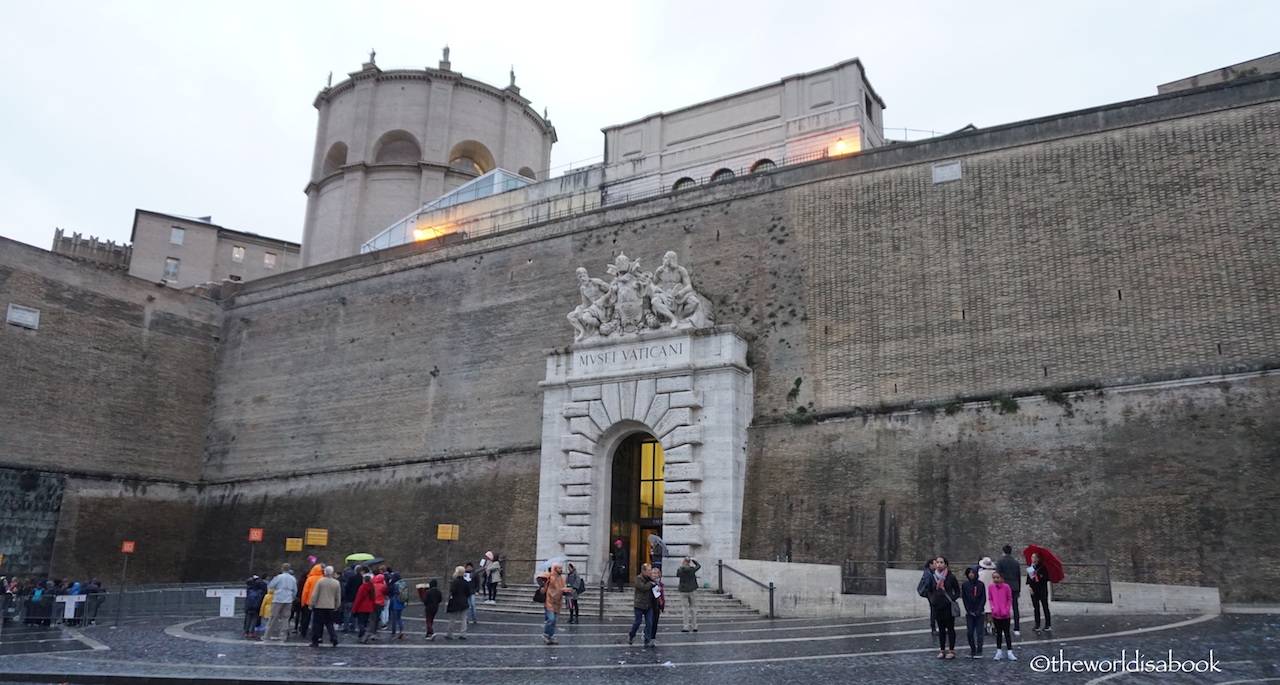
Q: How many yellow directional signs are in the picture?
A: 3